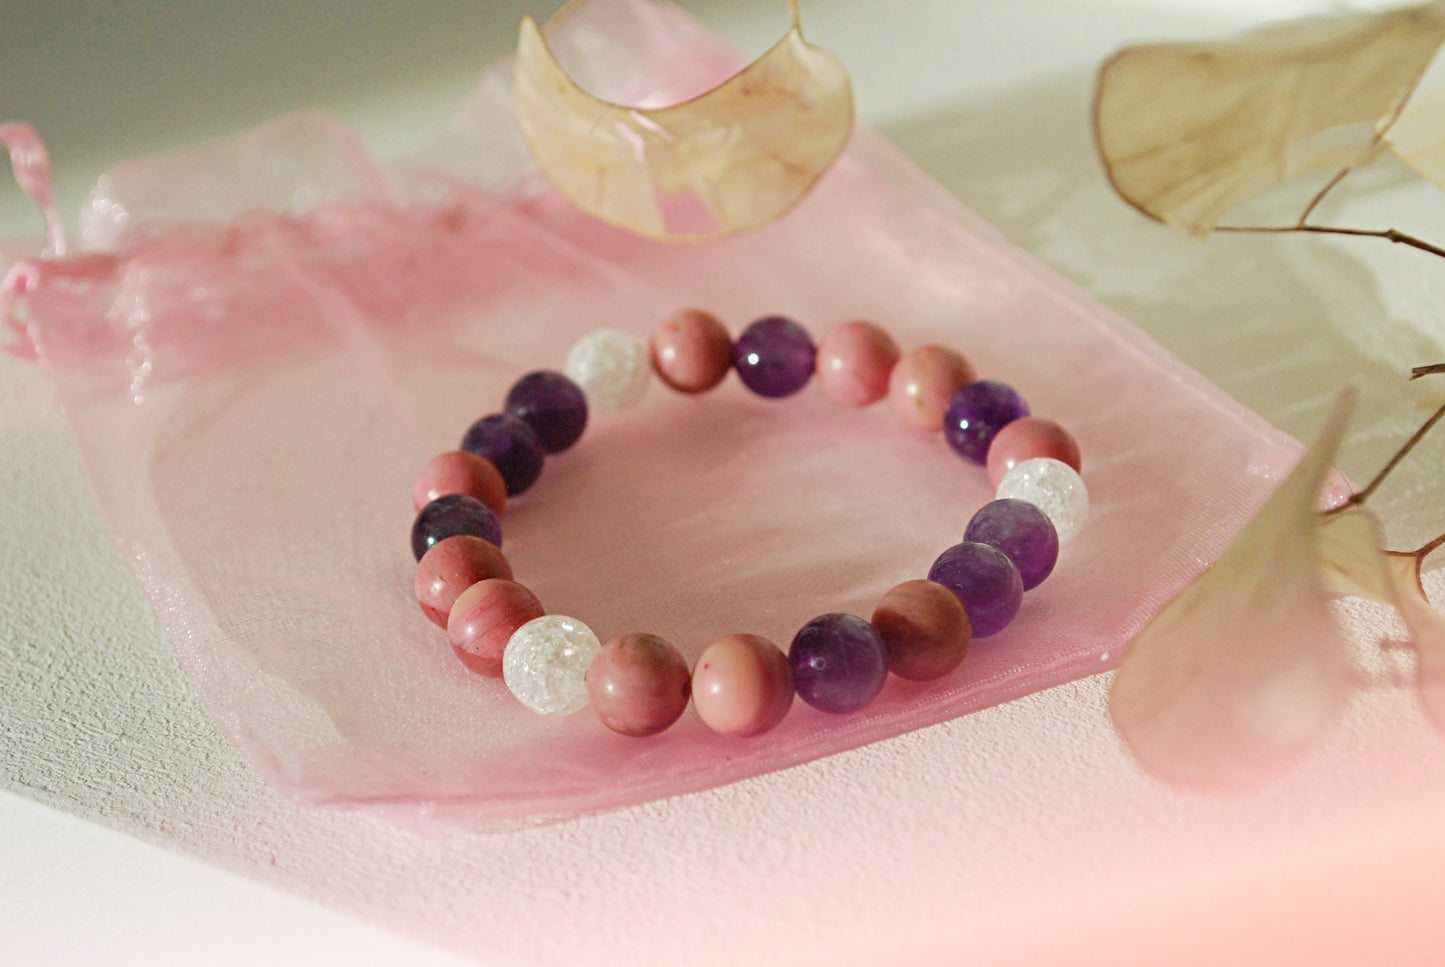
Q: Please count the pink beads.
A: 10